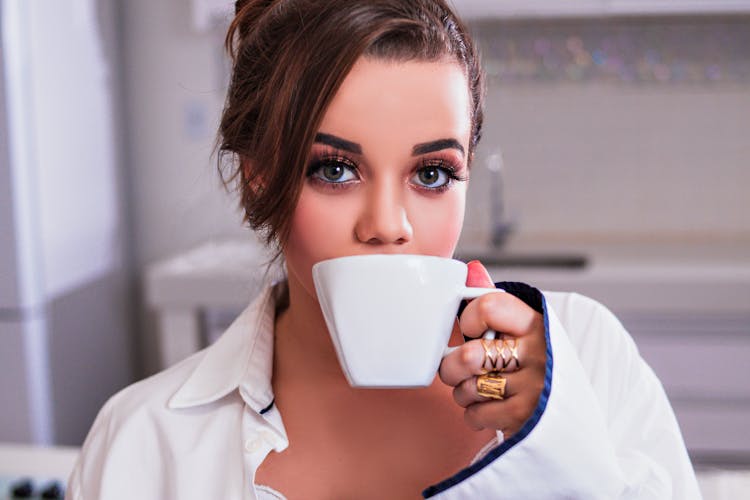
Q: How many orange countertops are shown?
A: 0